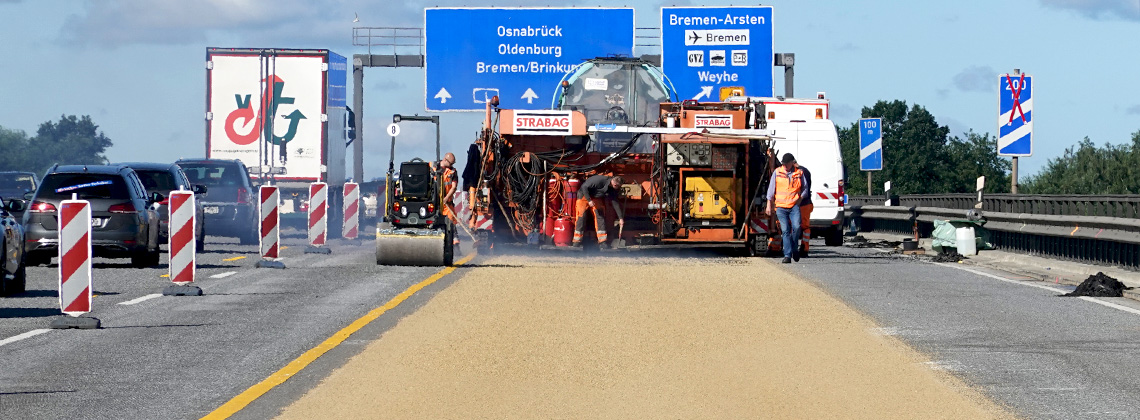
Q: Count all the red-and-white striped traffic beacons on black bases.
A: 5